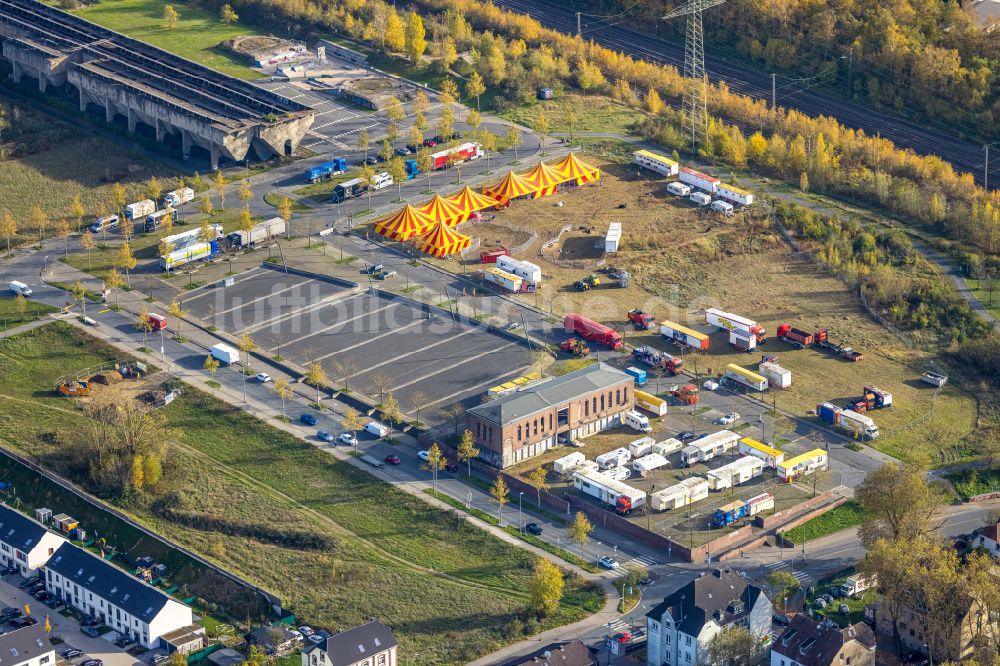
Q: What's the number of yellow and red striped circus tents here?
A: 7